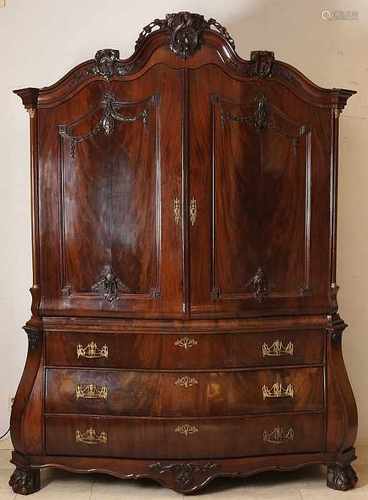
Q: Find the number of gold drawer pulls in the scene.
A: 6